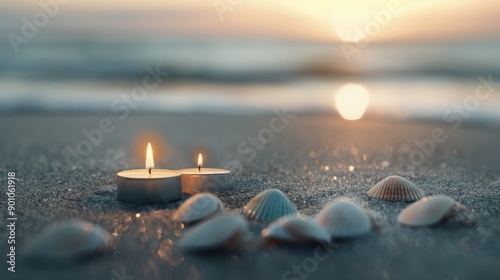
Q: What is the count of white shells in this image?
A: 6